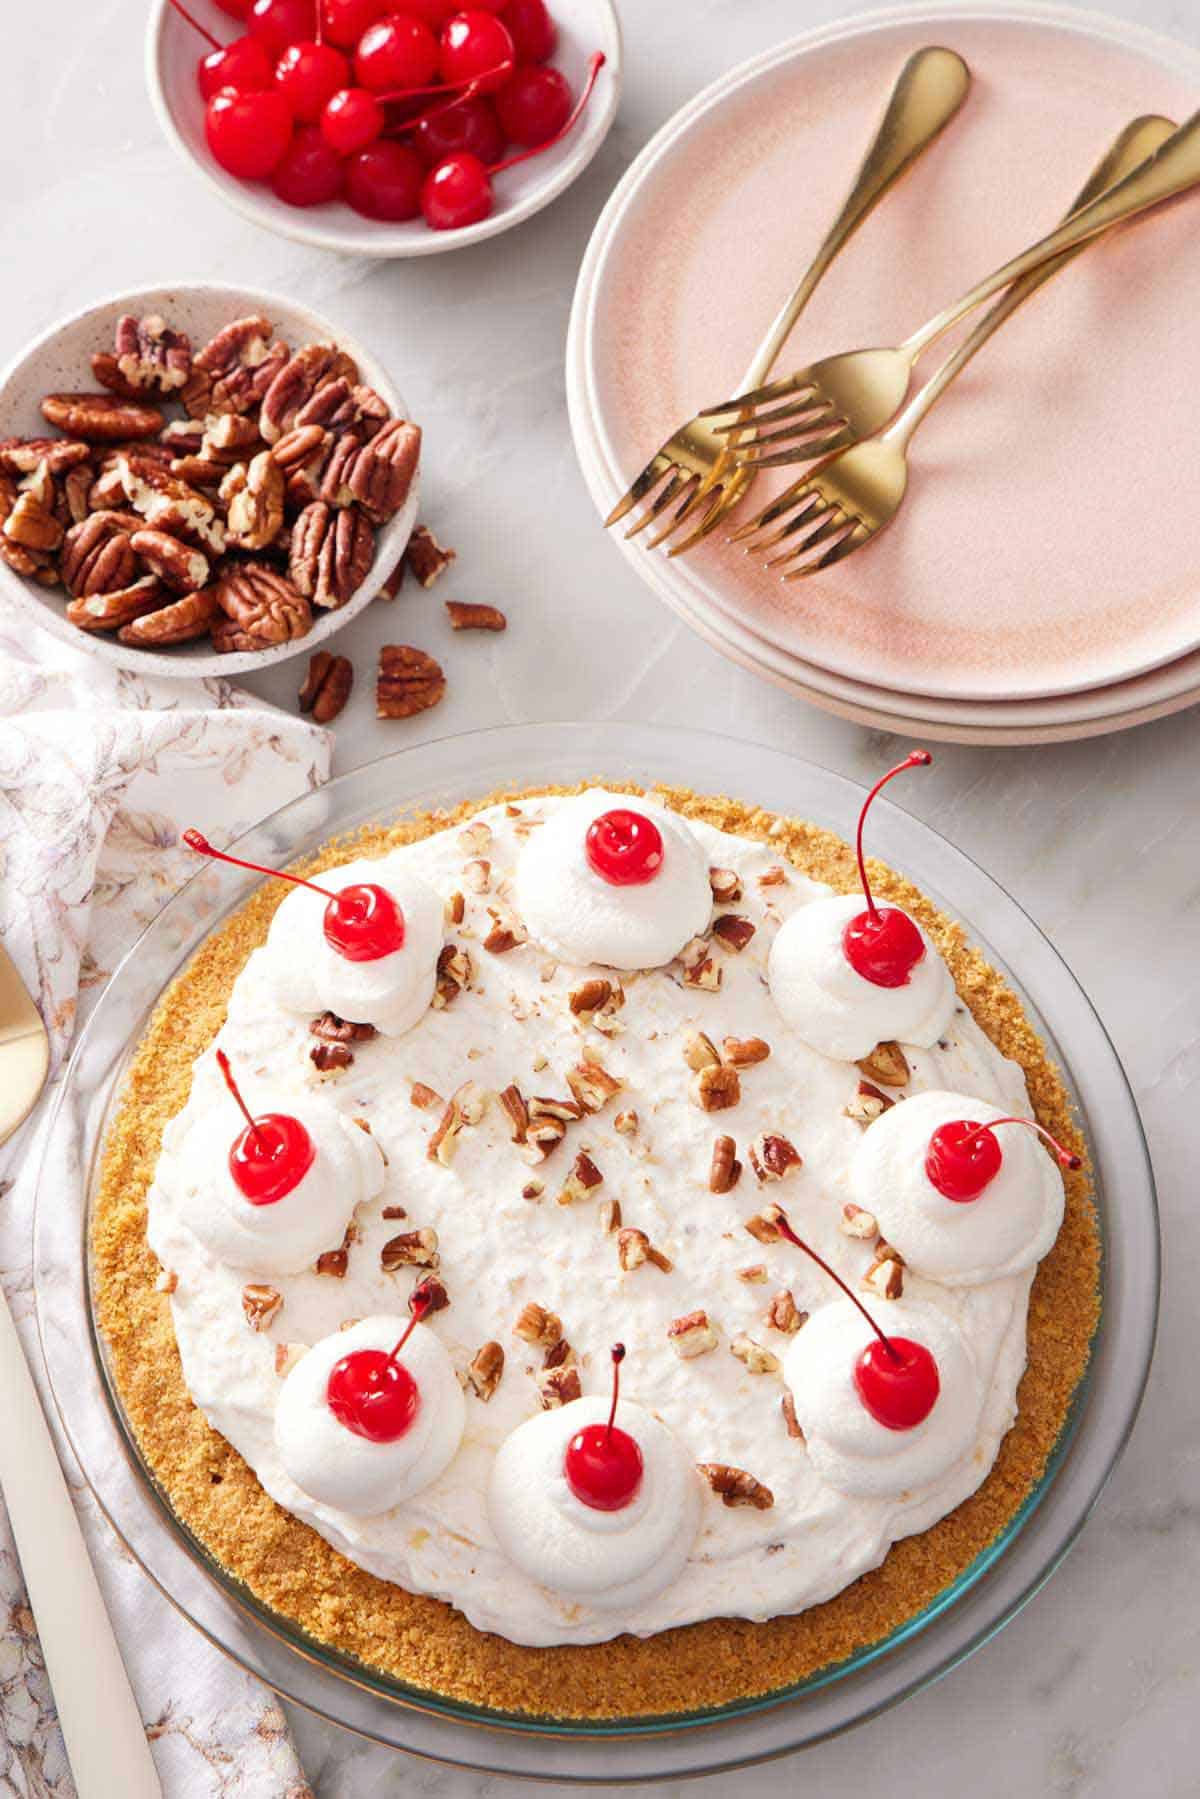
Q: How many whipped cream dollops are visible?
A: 8